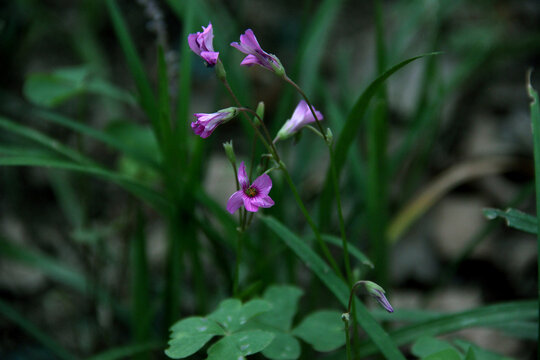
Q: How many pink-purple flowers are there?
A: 6